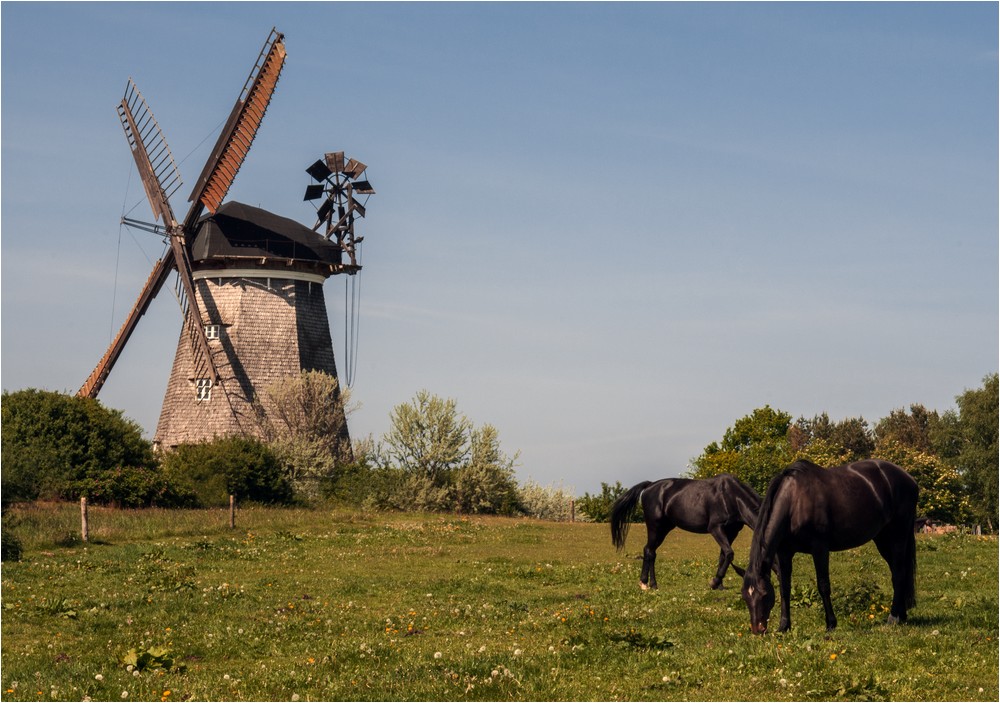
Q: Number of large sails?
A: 4